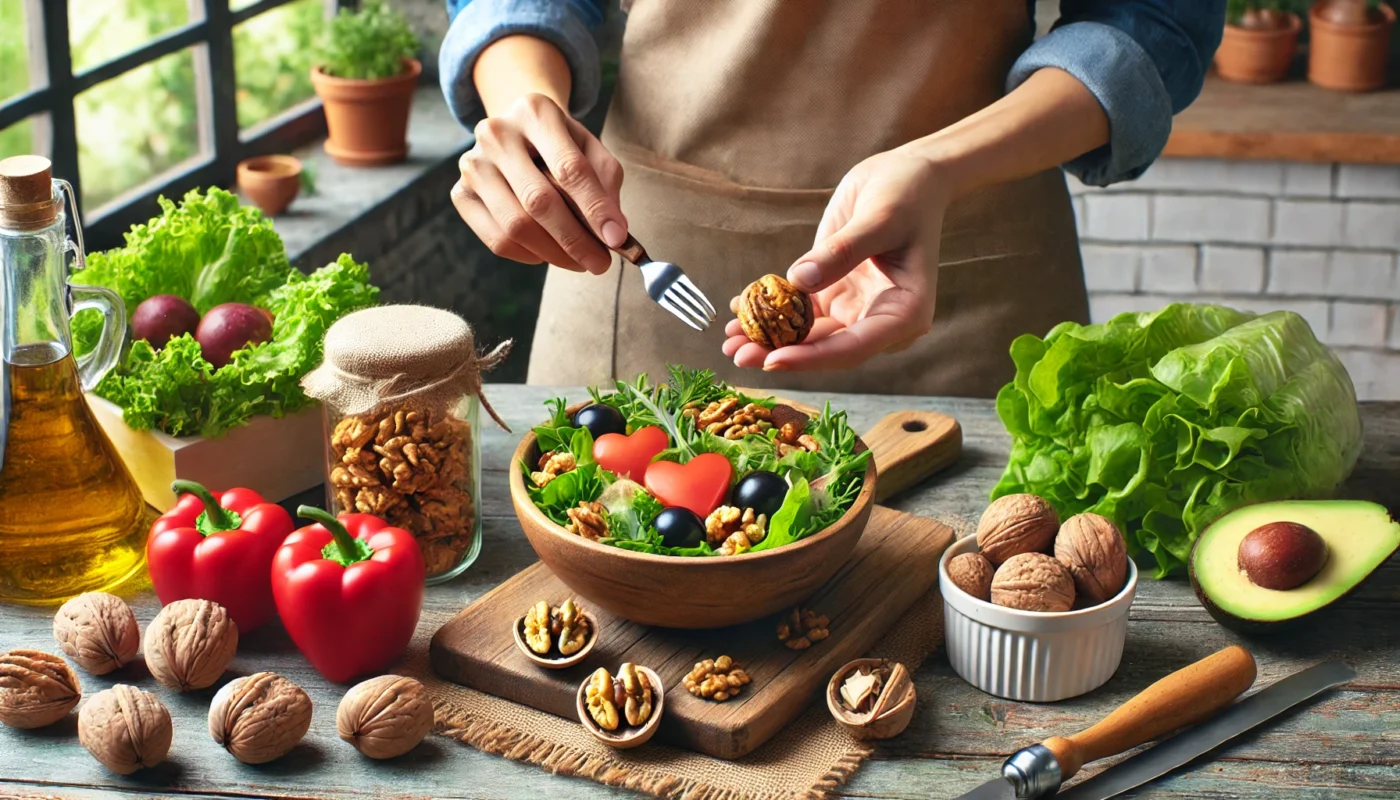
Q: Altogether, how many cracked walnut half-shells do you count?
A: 3